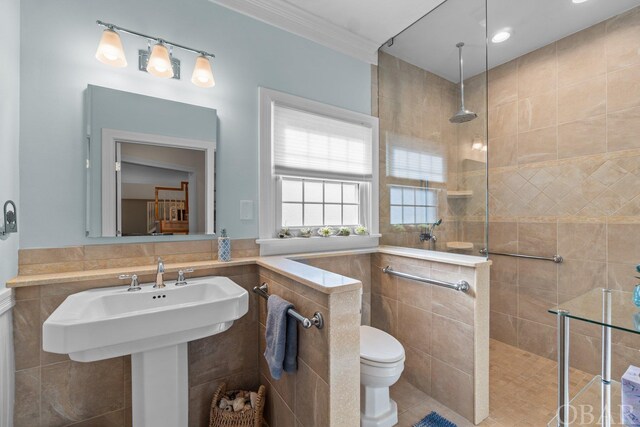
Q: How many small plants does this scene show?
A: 5